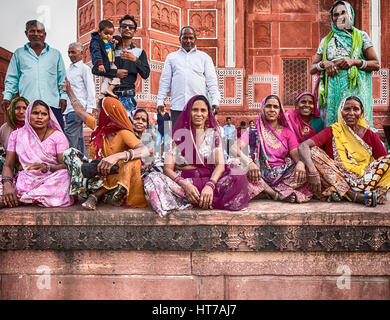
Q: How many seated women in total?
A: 8